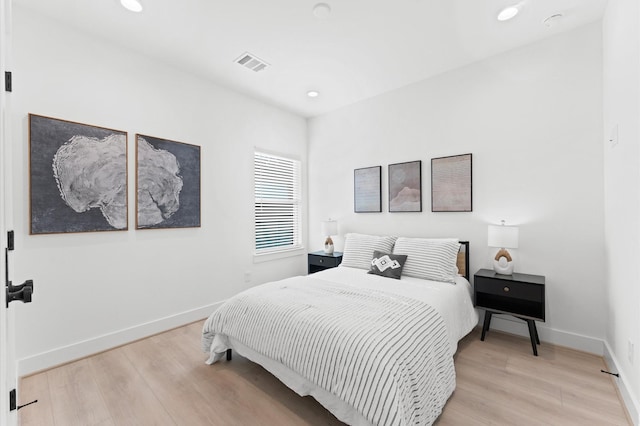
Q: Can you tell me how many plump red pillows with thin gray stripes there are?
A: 0